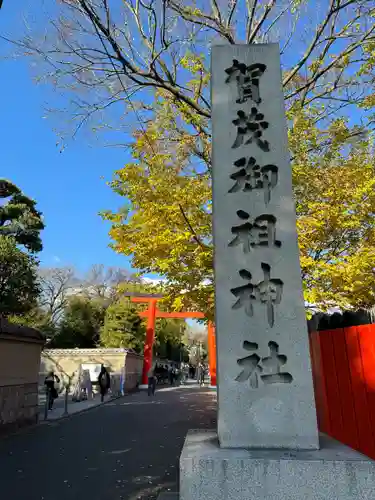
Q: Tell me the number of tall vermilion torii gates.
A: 1